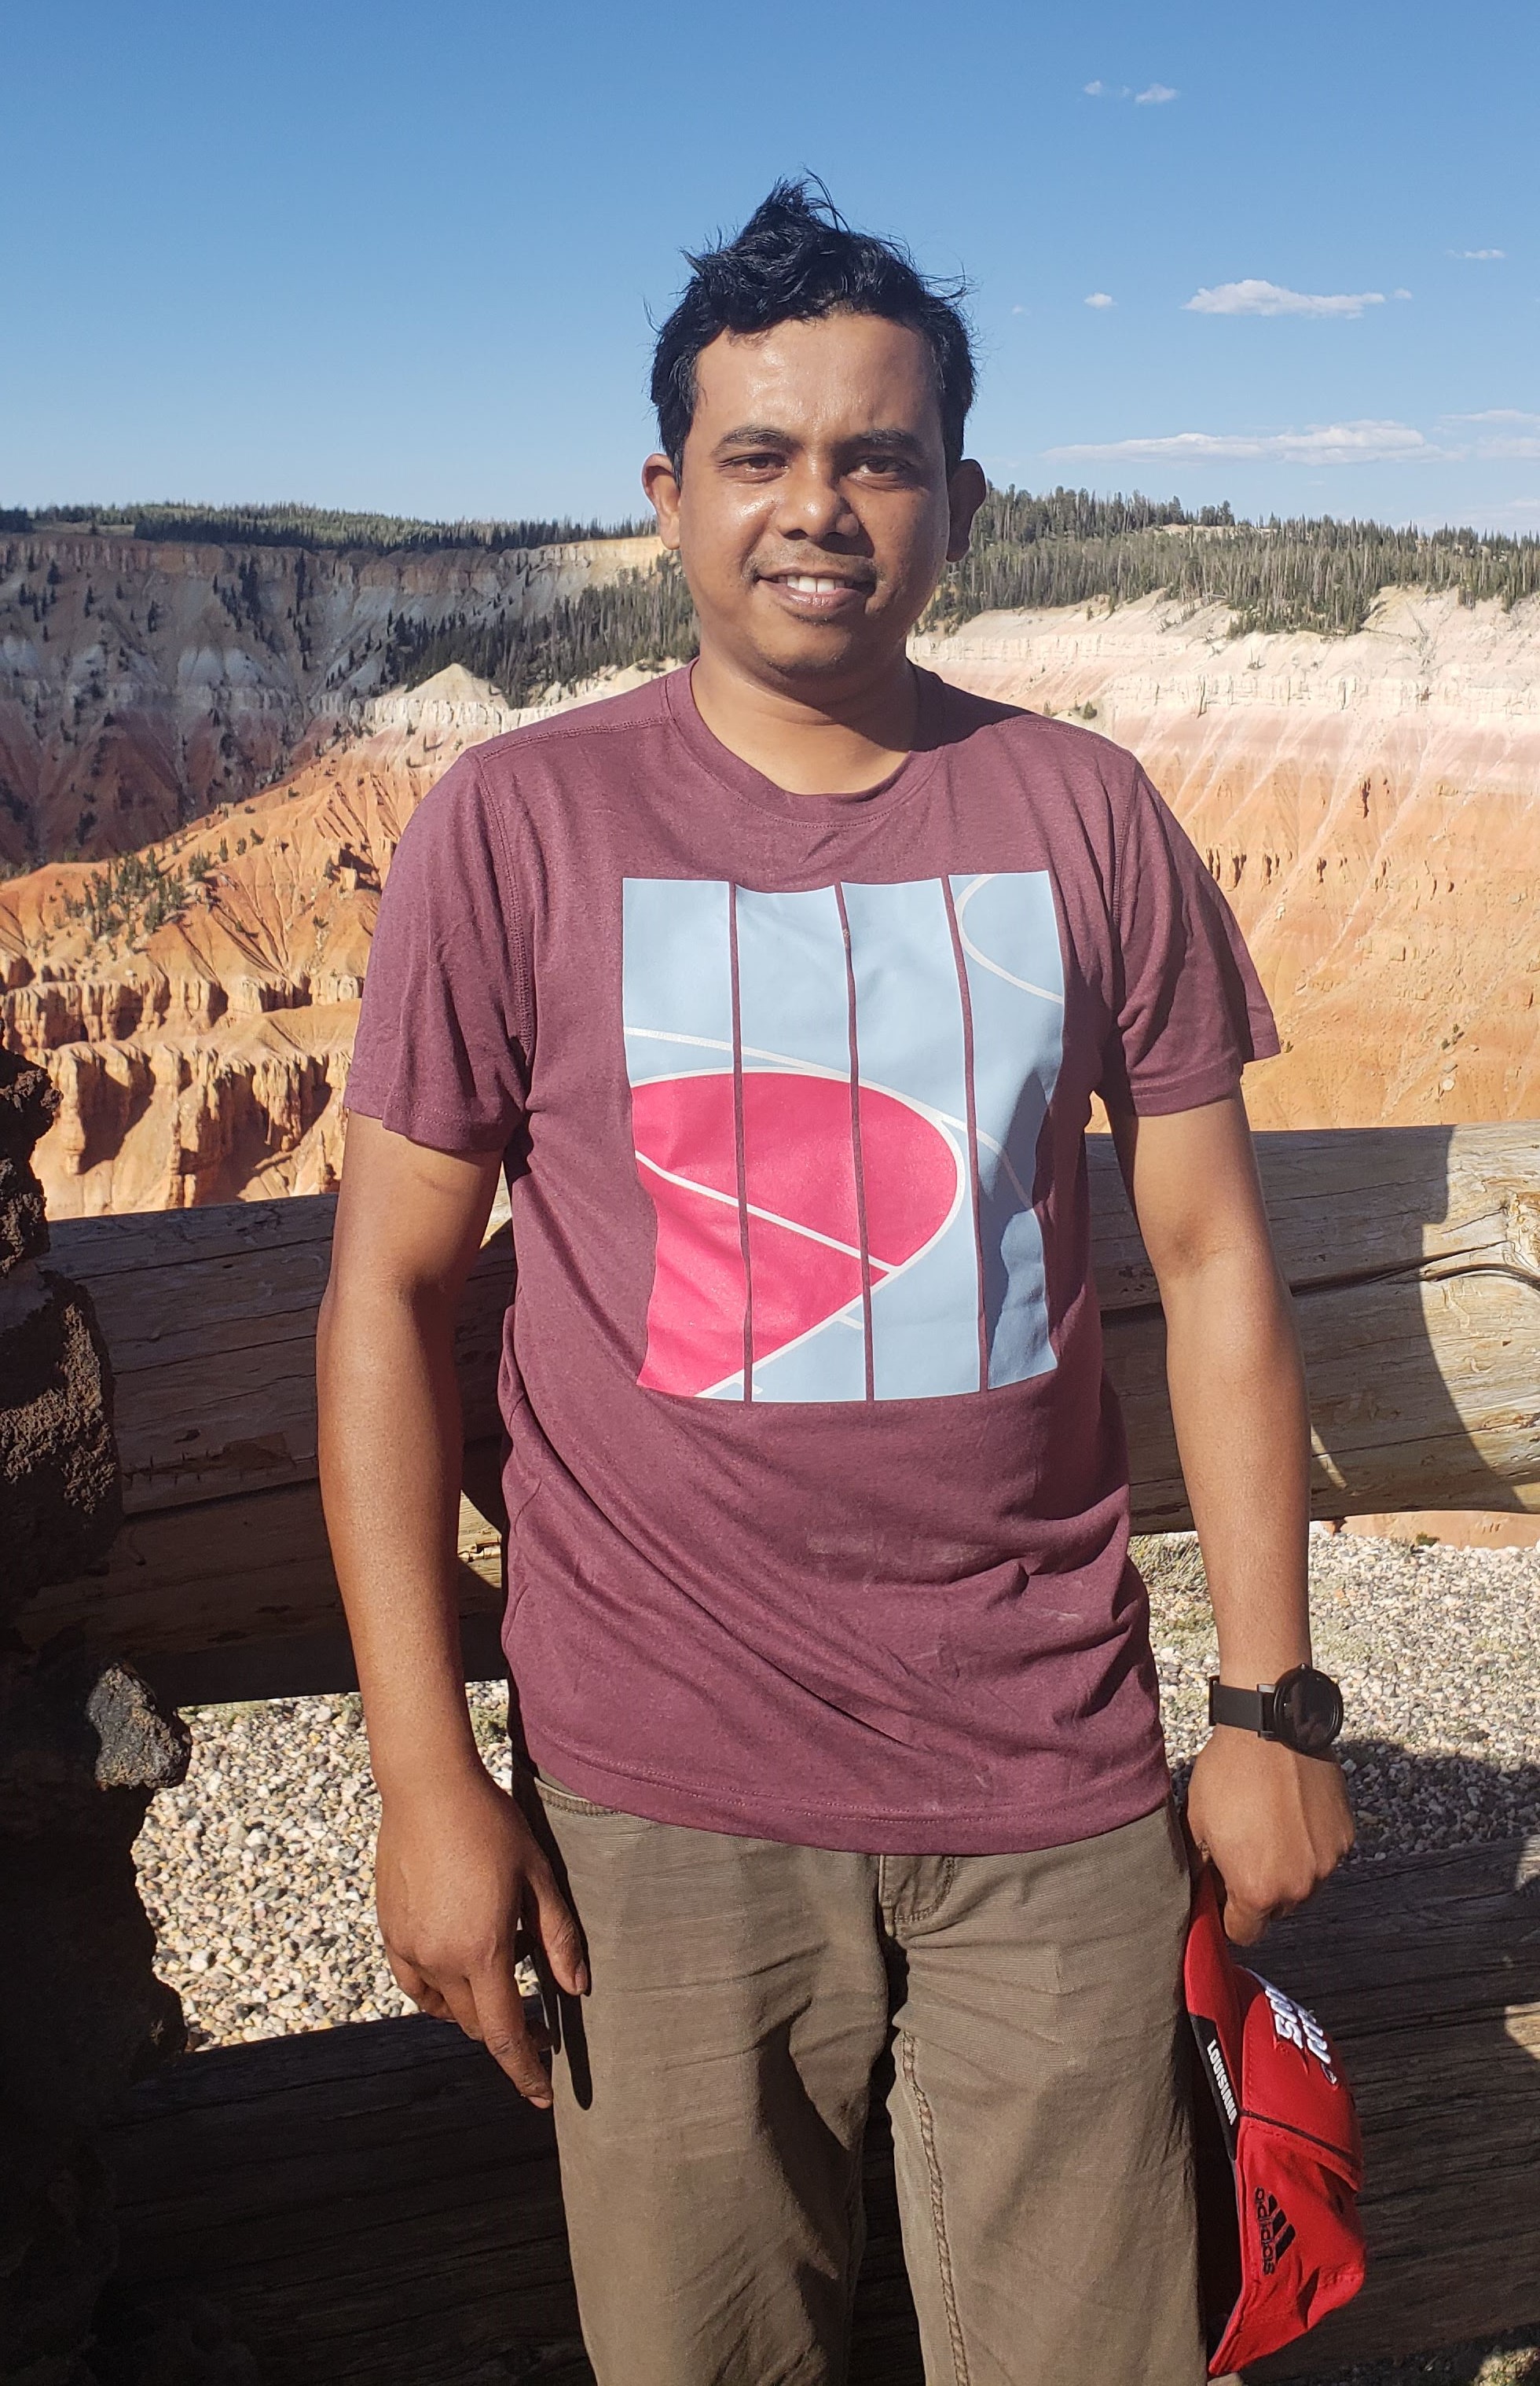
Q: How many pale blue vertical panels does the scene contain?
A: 4